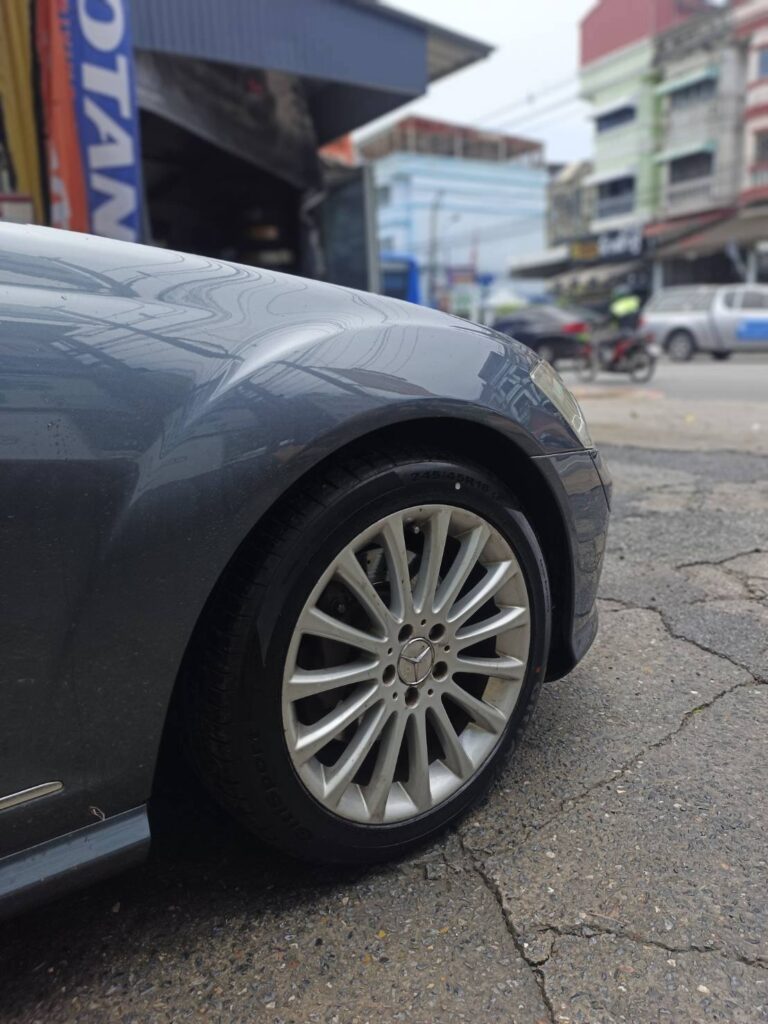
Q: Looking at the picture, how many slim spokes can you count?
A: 15